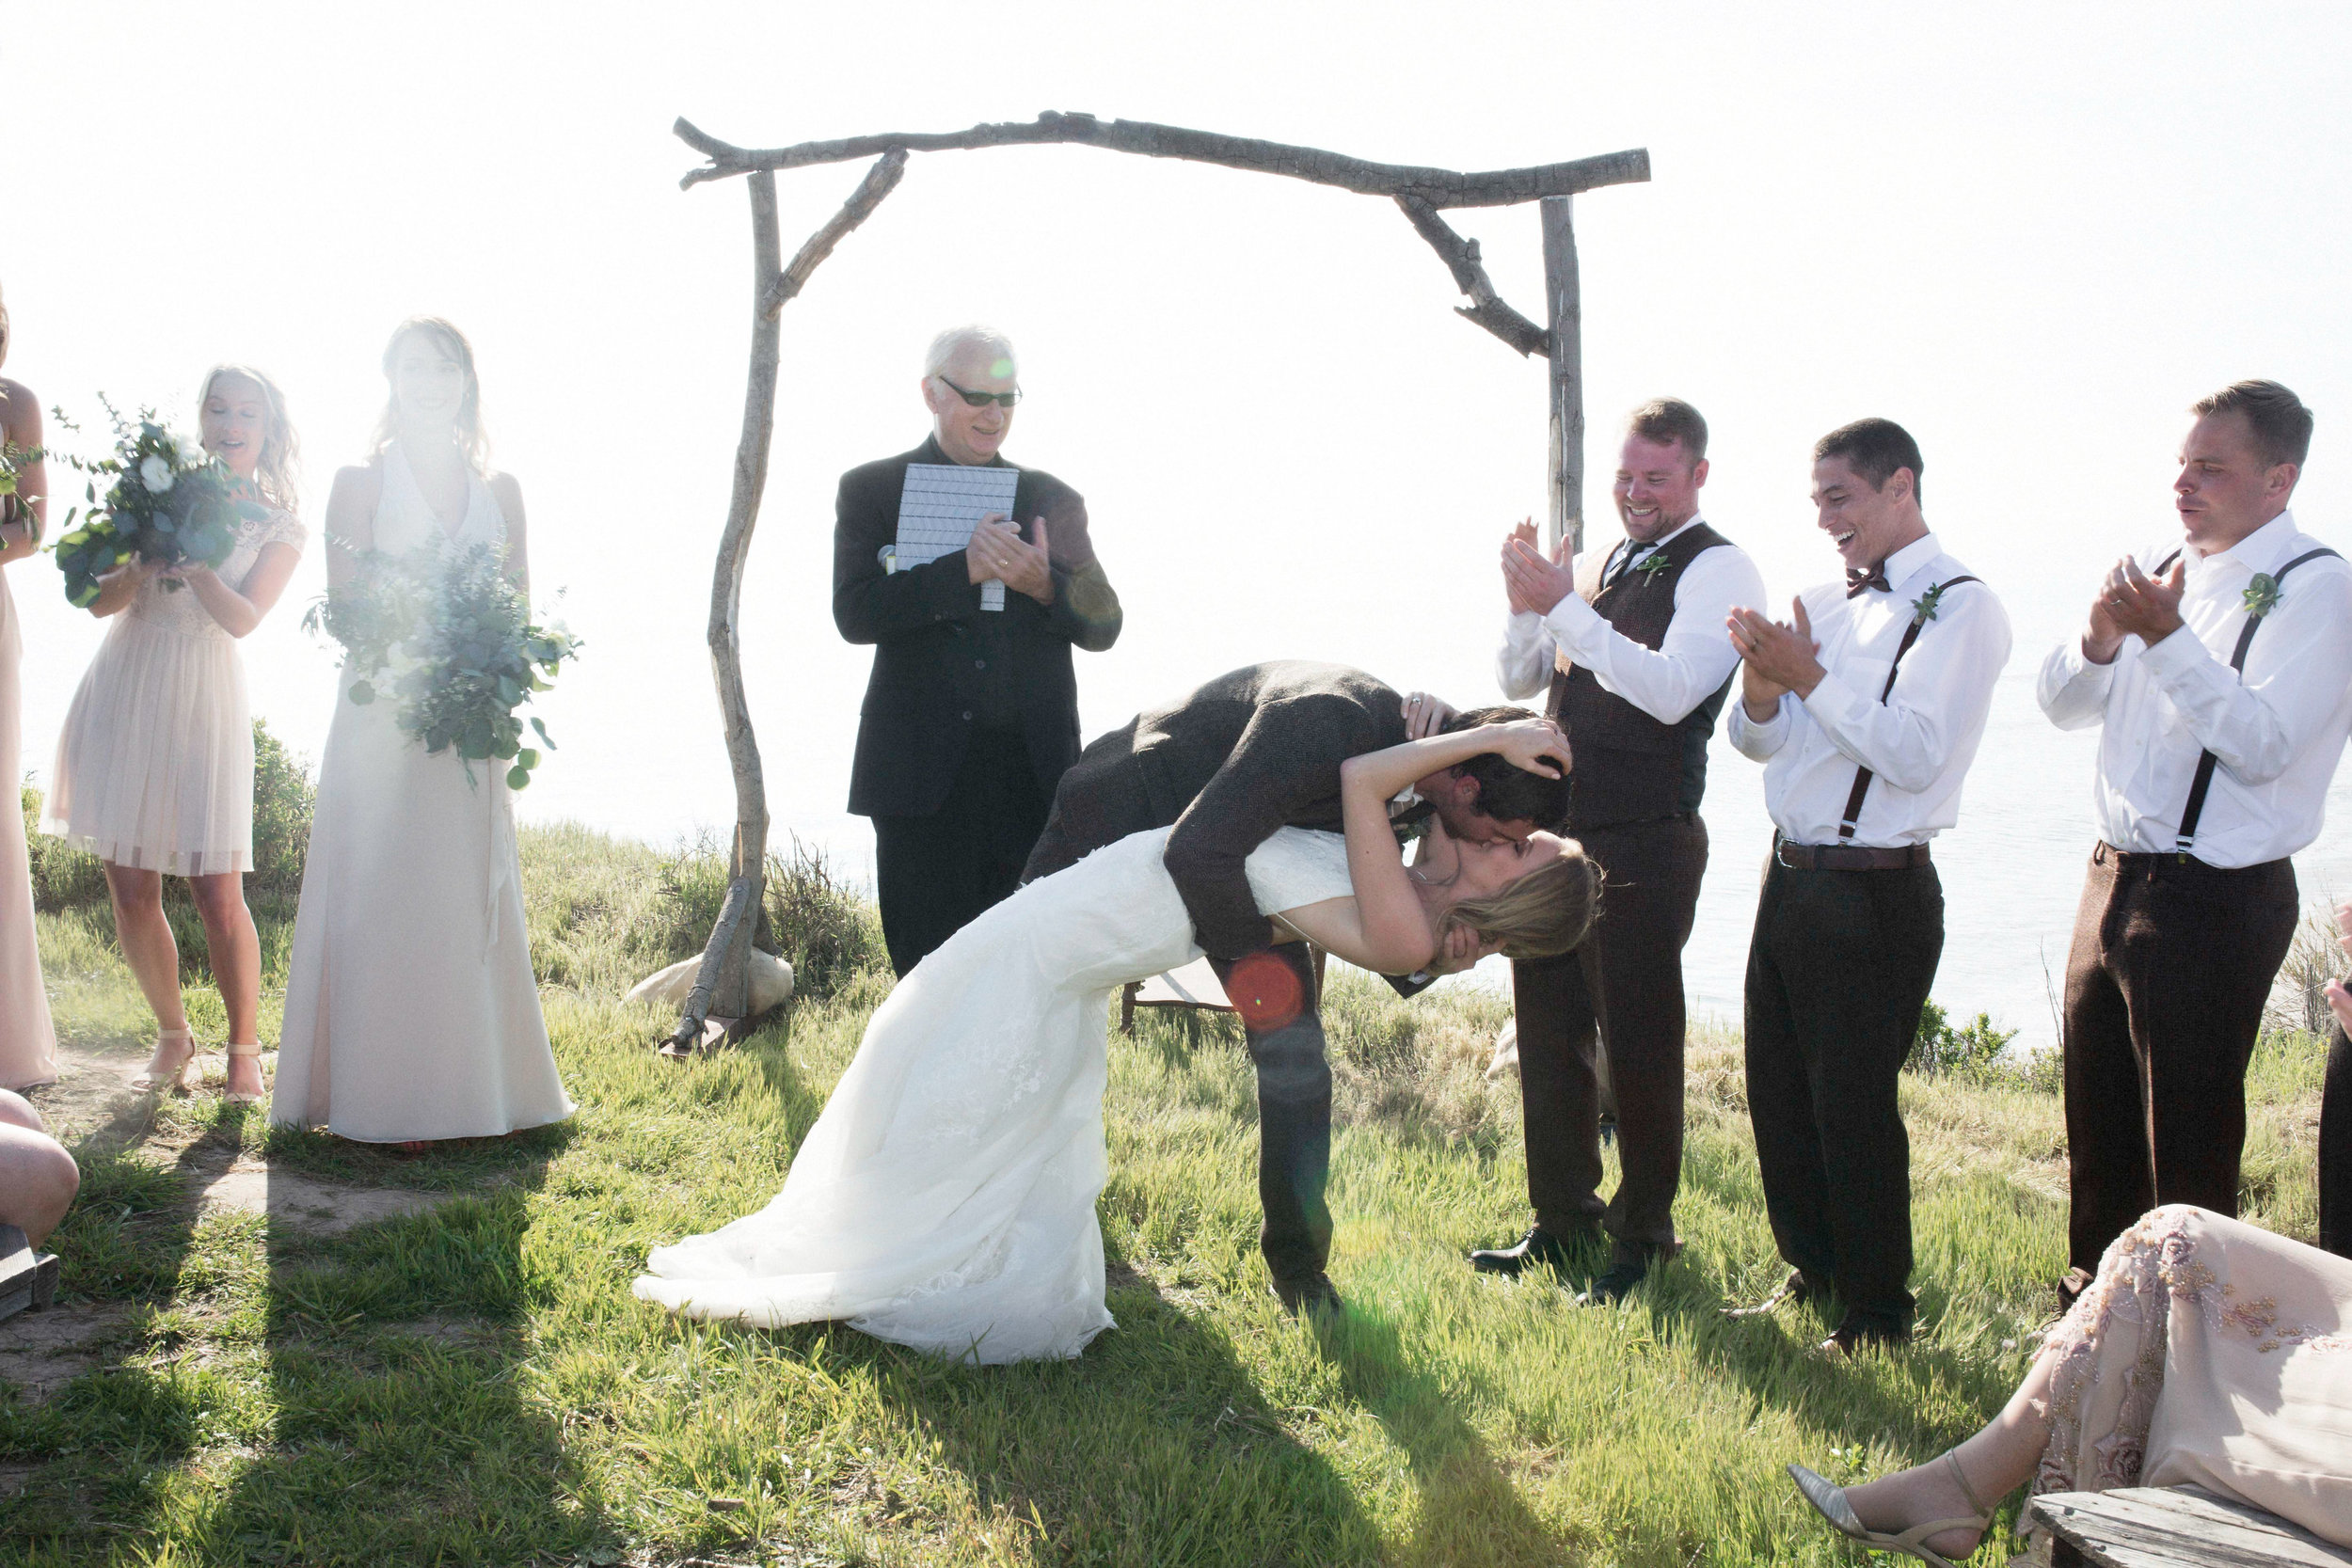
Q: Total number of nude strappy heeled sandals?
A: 2